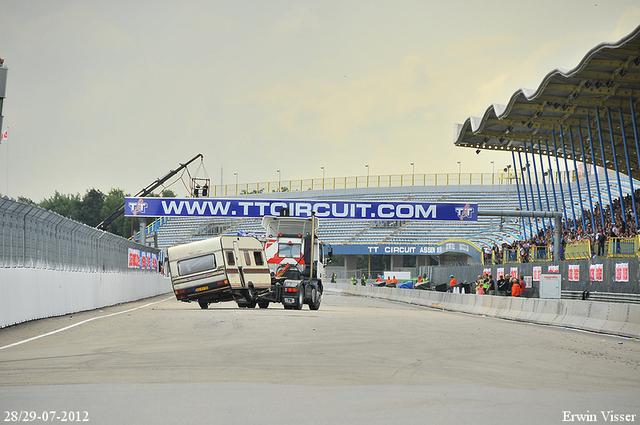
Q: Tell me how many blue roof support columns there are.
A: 15